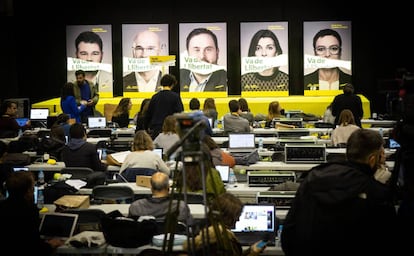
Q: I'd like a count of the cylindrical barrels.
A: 0